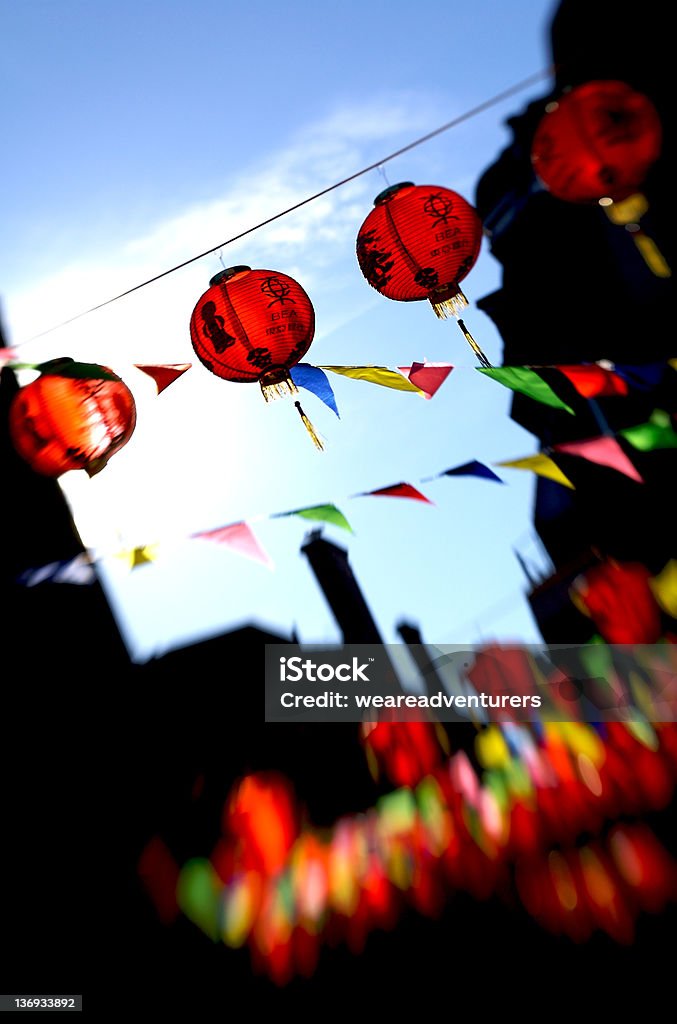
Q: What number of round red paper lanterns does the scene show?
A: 4